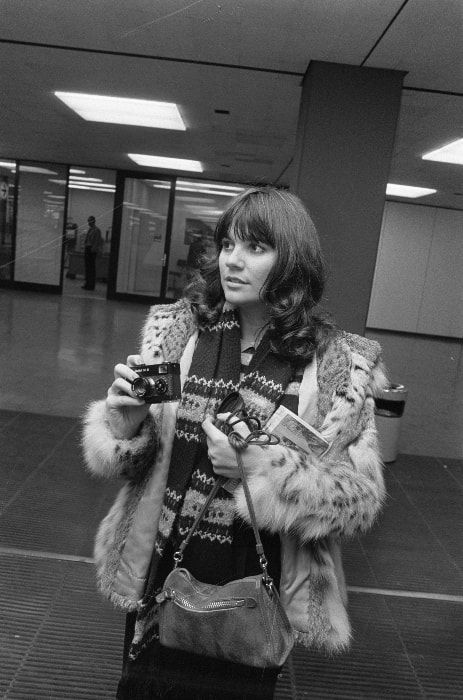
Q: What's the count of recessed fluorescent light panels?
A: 4